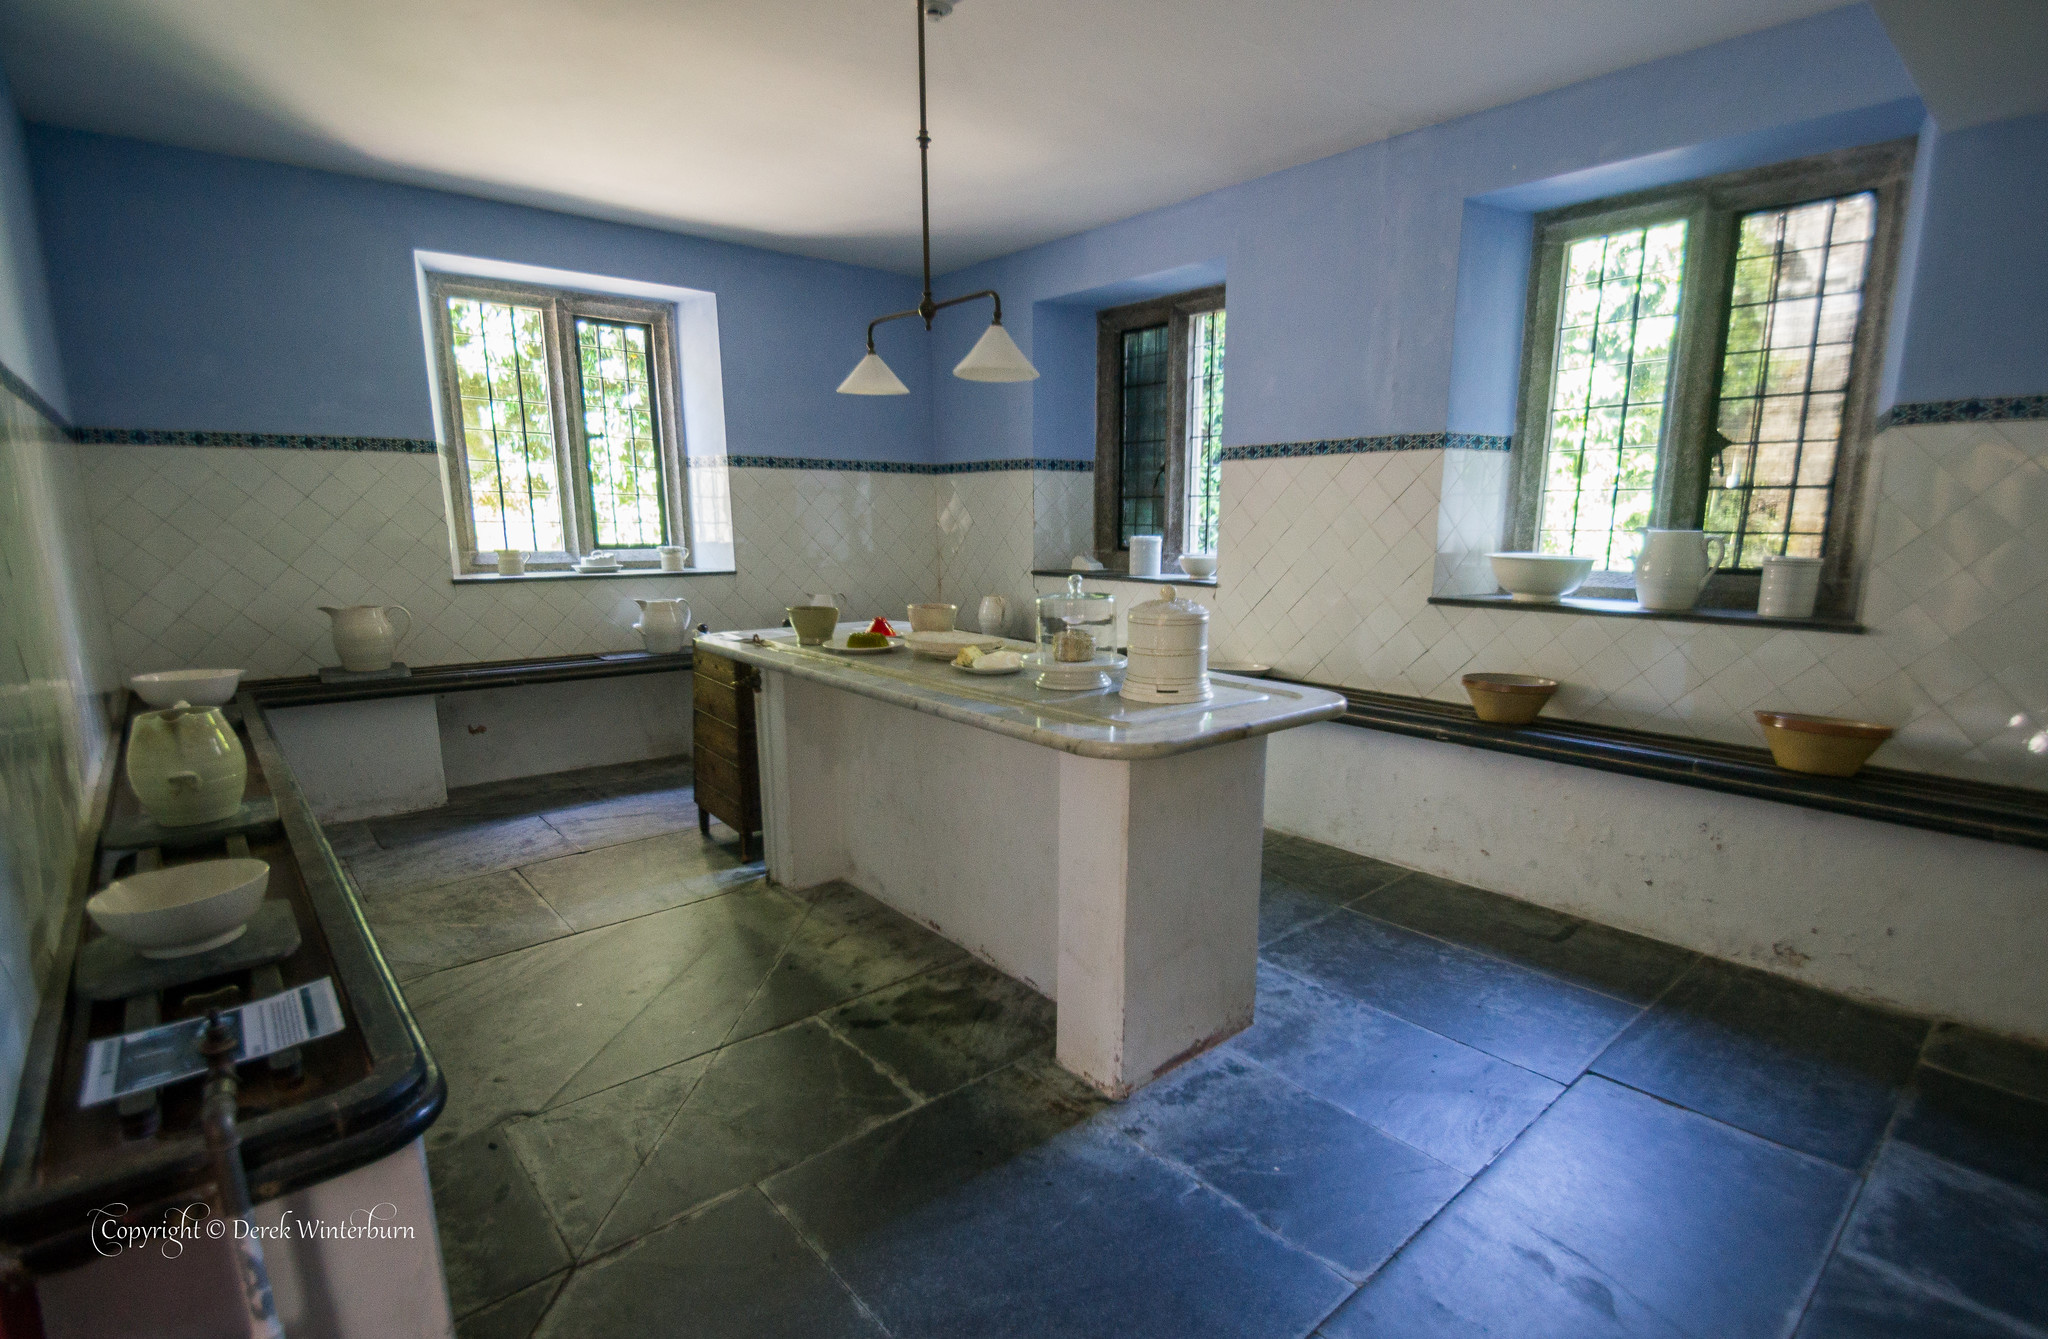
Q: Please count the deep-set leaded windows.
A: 3